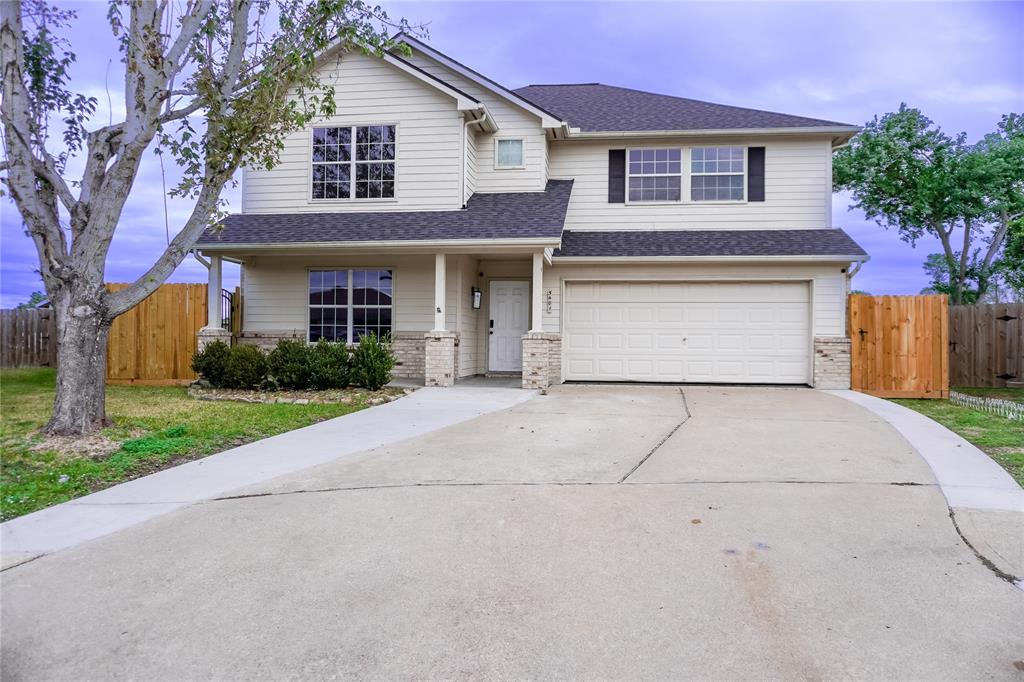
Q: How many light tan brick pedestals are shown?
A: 3